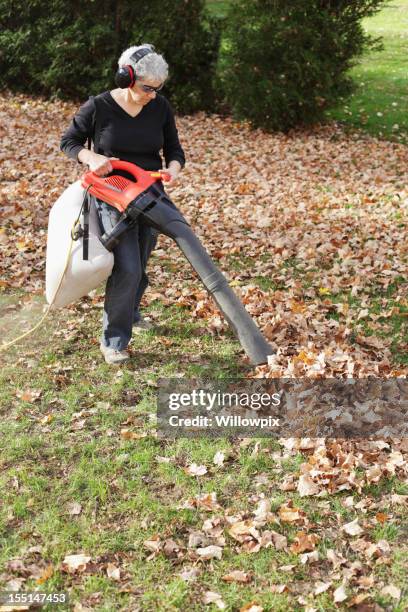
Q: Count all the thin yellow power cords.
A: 1